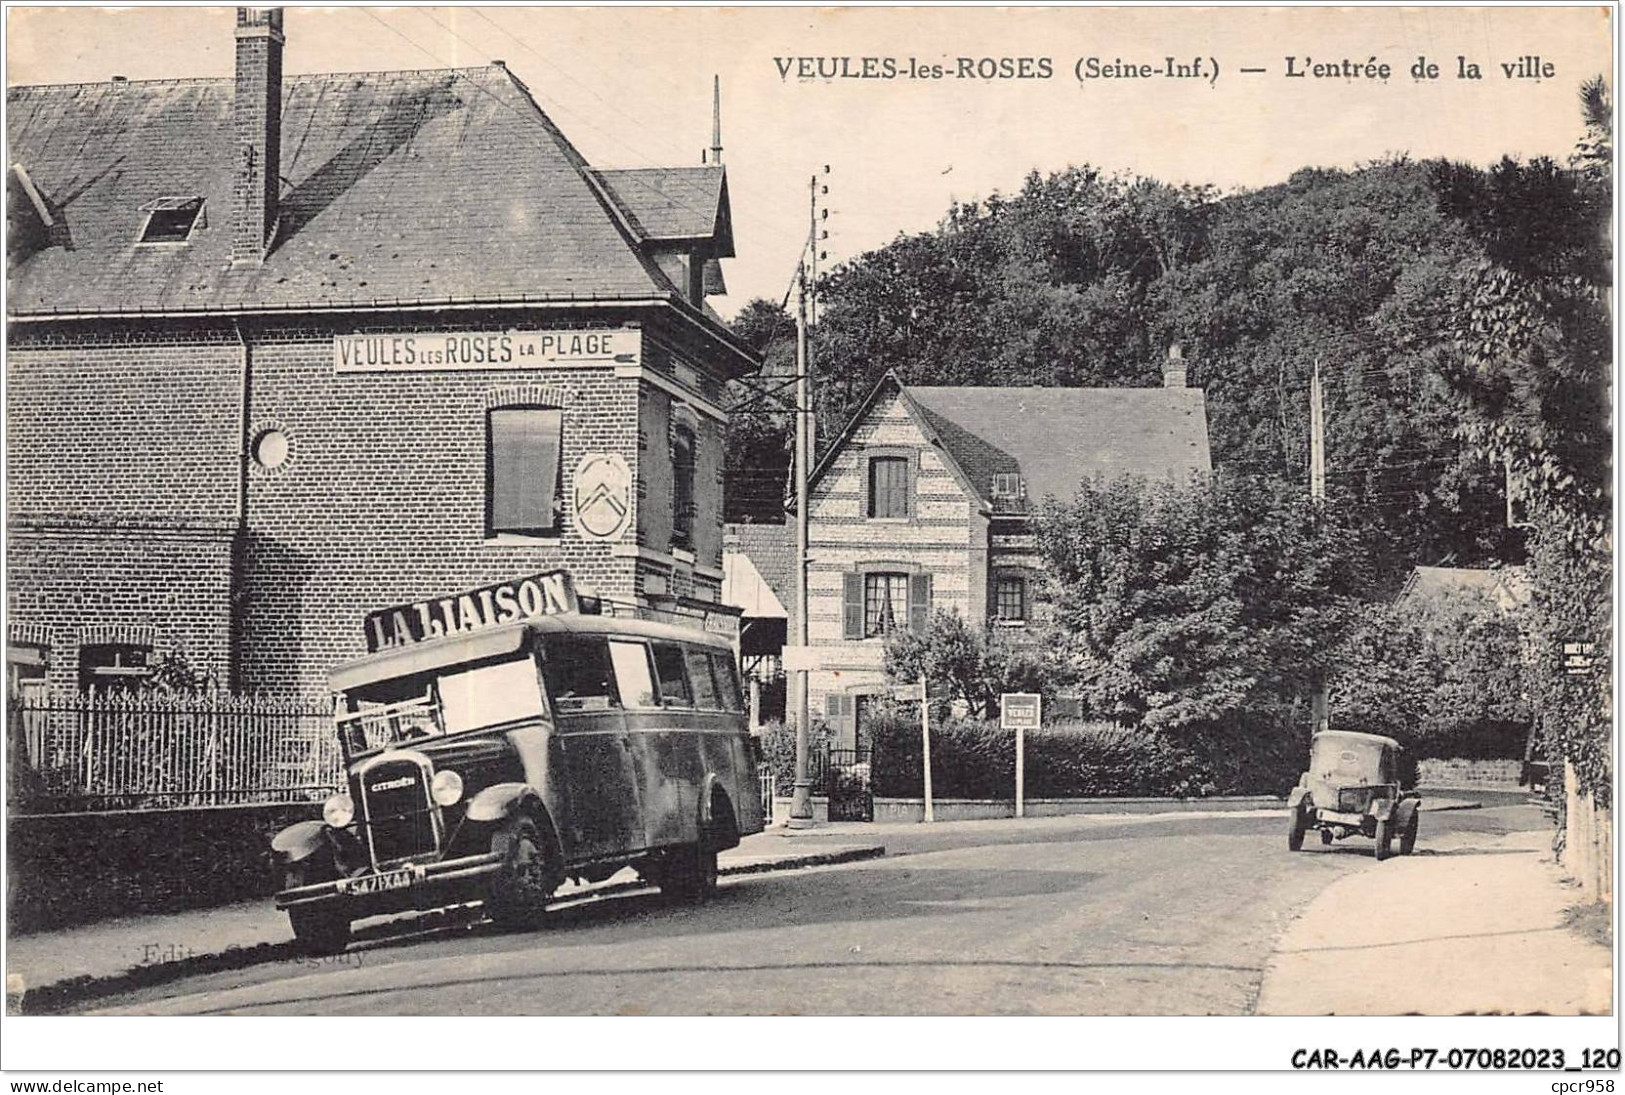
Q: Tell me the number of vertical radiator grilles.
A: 1